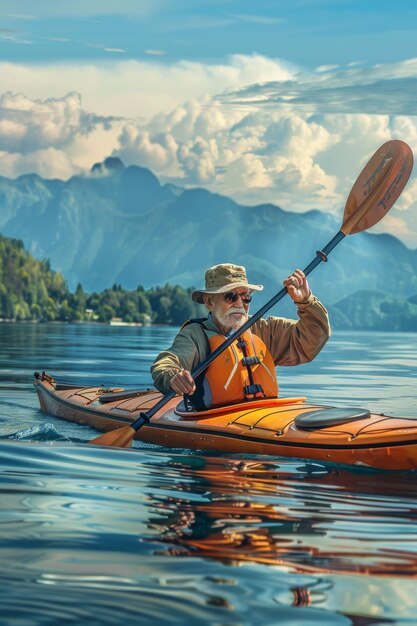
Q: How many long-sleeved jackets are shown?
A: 1